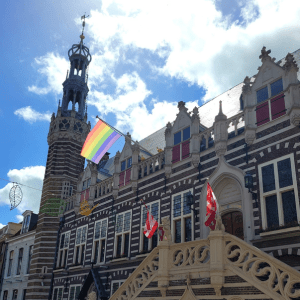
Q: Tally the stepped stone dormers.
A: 4